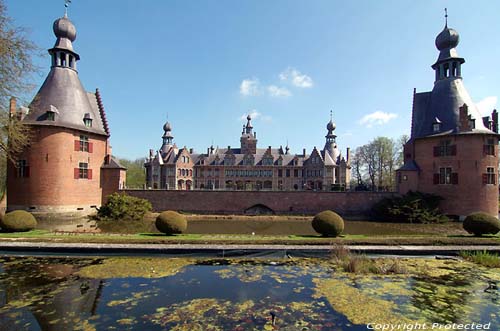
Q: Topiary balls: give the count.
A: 4